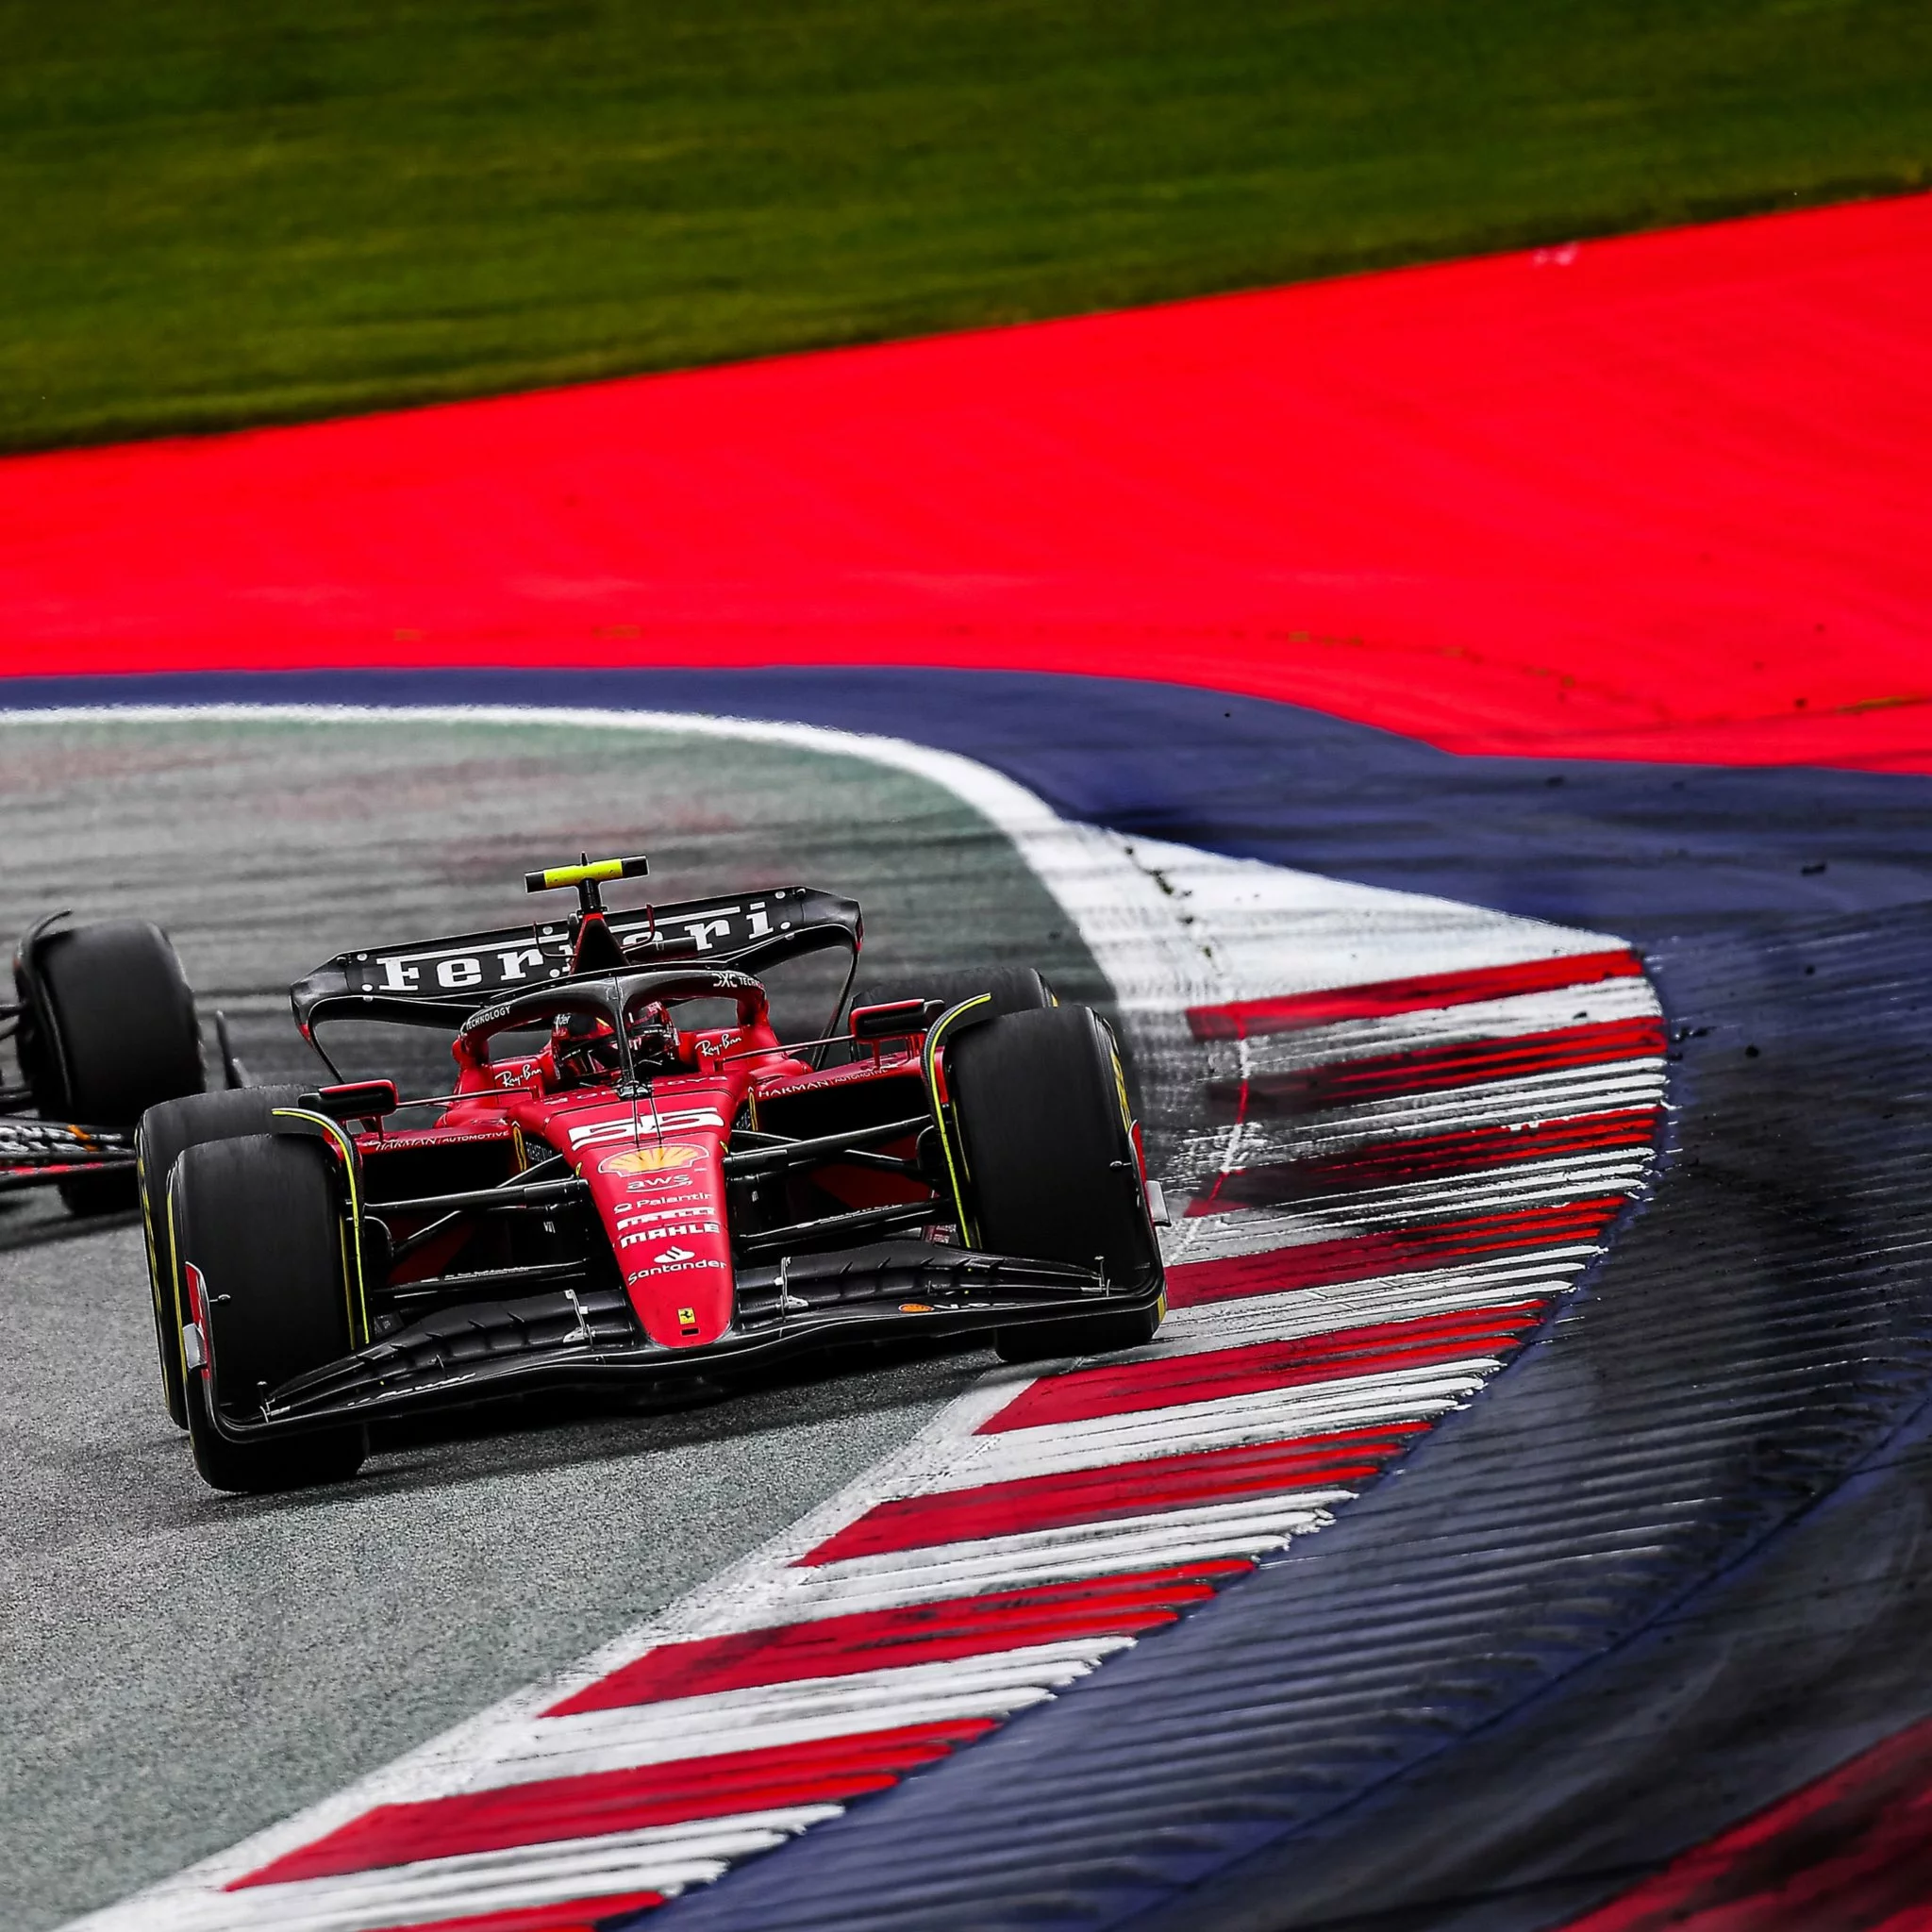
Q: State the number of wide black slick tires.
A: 5